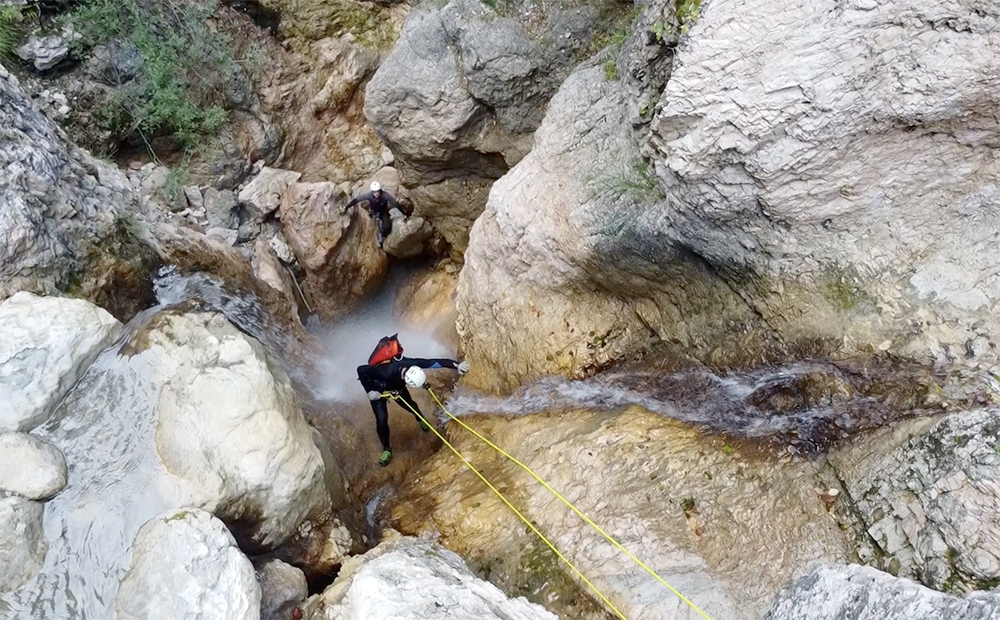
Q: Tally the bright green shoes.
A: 2